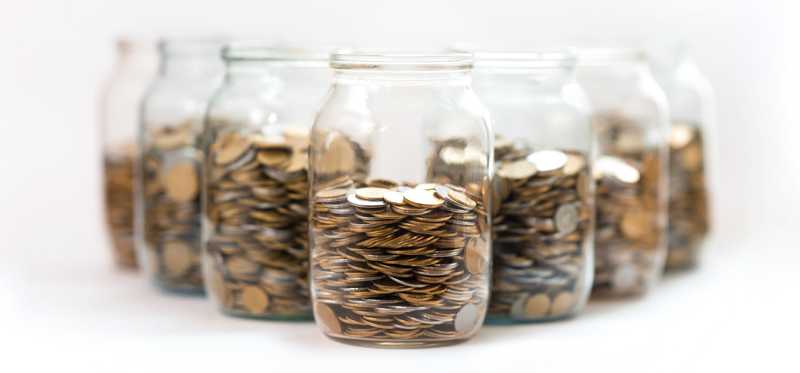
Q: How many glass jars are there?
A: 7